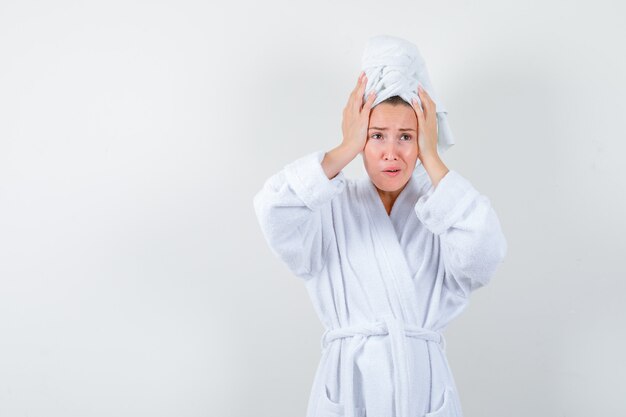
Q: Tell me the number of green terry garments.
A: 0